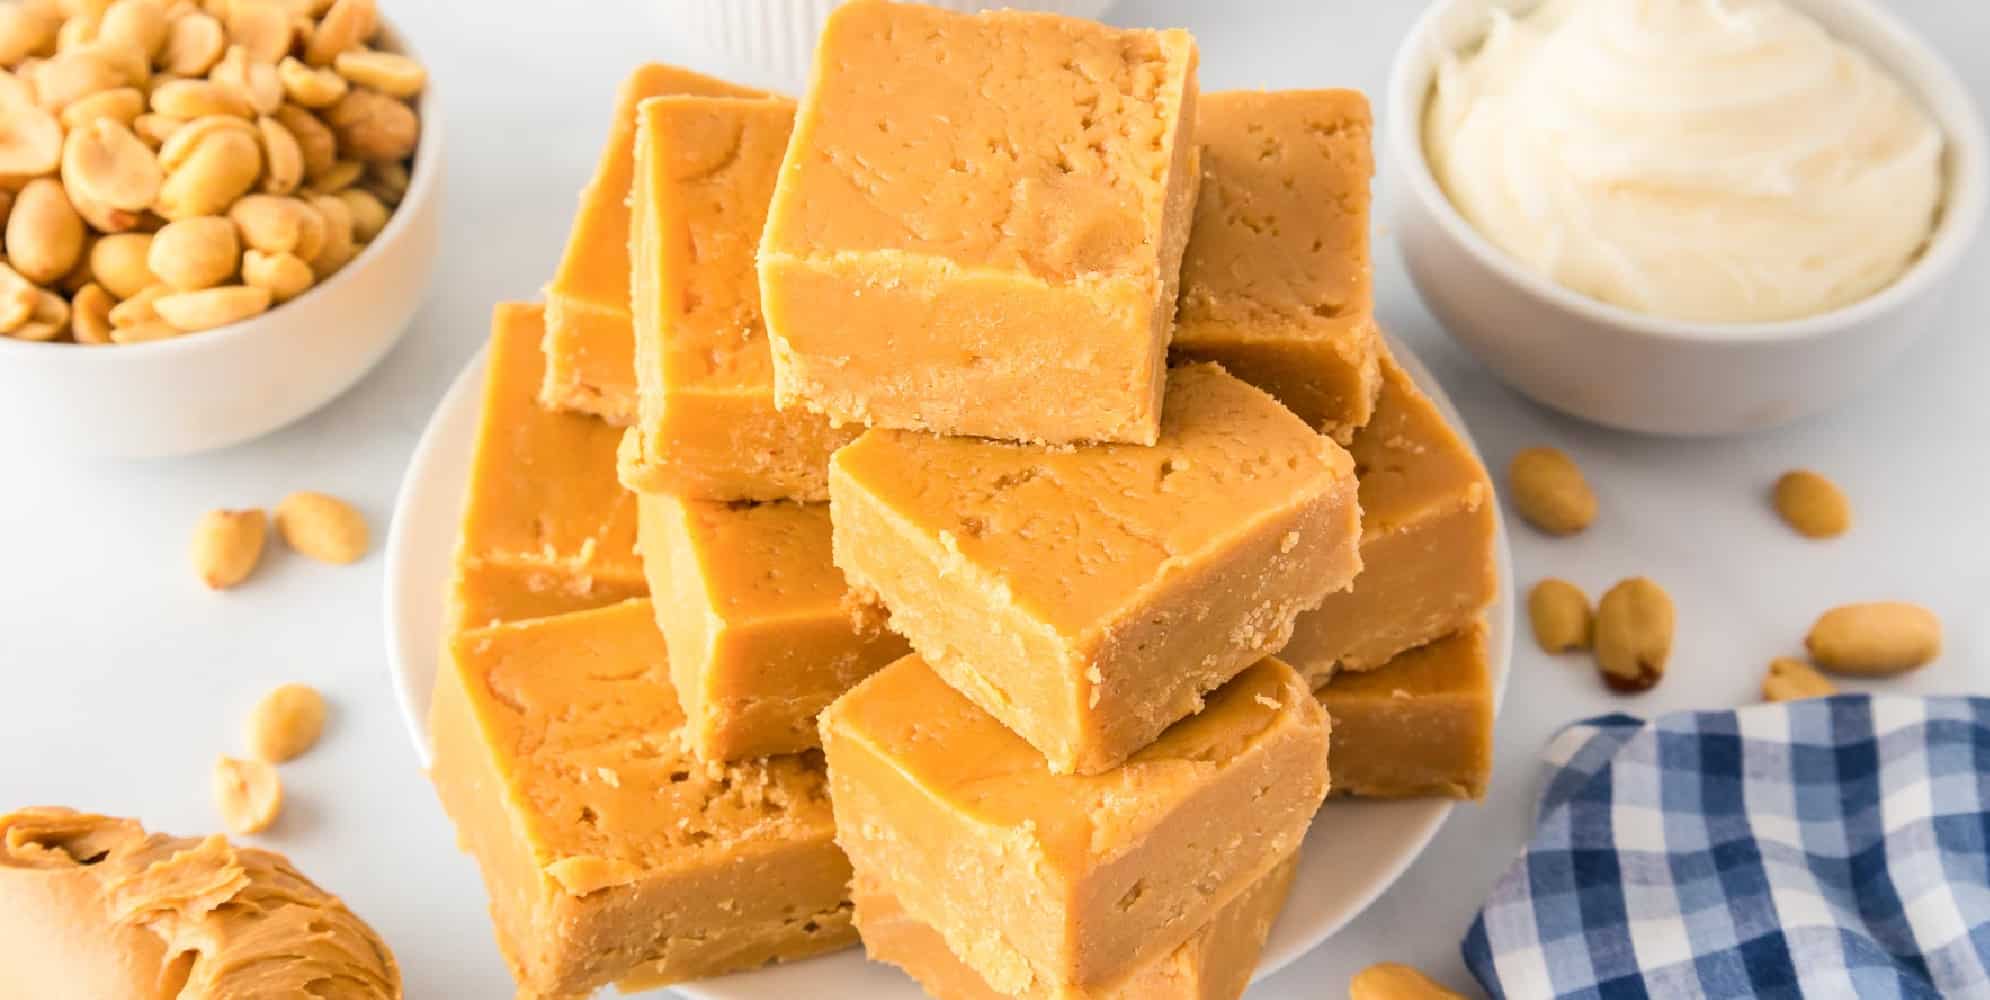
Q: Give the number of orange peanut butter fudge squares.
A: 12